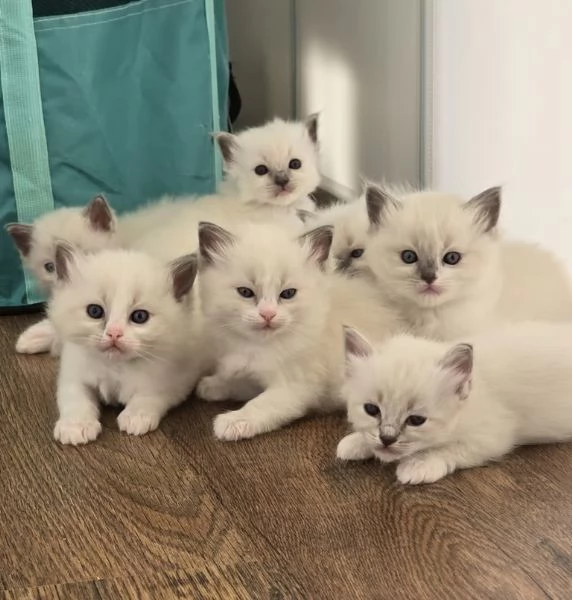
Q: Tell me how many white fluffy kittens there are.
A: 7